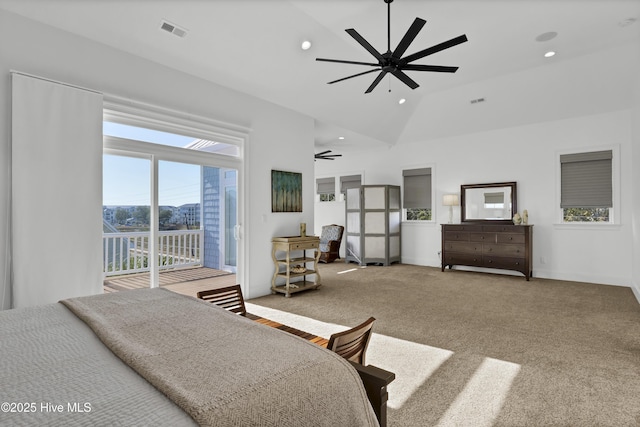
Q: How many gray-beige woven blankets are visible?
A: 1